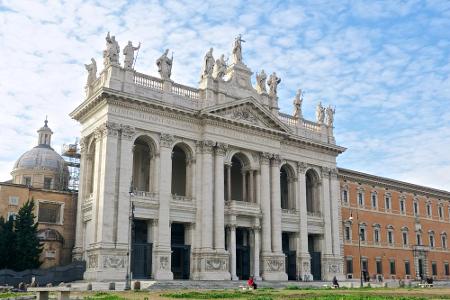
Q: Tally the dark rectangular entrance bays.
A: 5